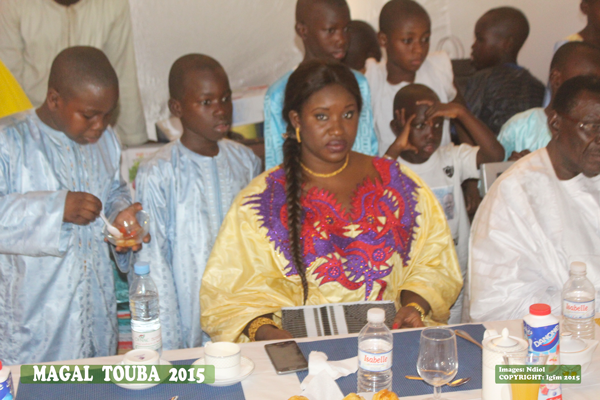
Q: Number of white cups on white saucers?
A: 2